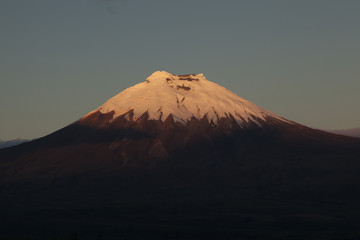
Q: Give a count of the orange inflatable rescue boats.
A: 0